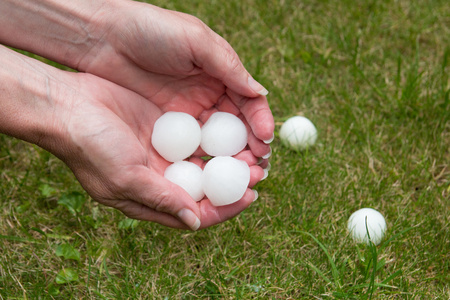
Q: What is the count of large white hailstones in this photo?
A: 6